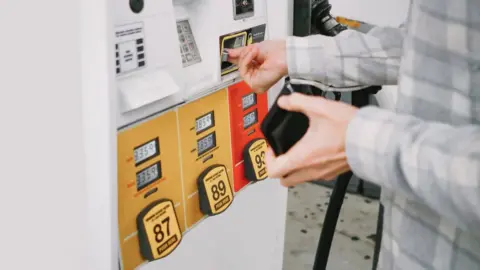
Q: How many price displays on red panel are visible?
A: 2